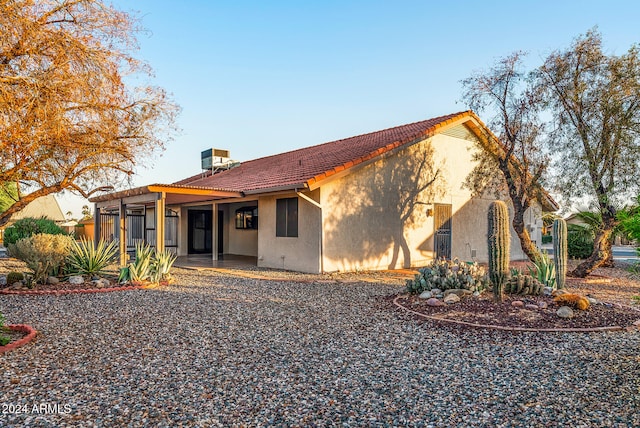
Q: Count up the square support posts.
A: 4